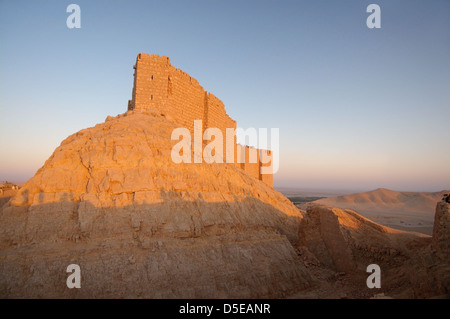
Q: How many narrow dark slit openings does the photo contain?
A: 2